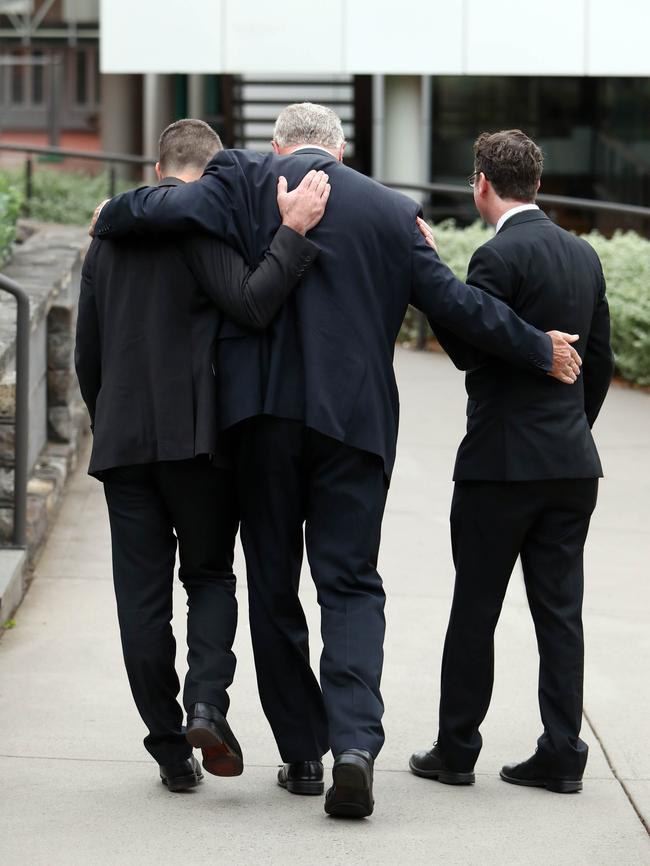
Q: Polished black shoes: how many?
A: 6